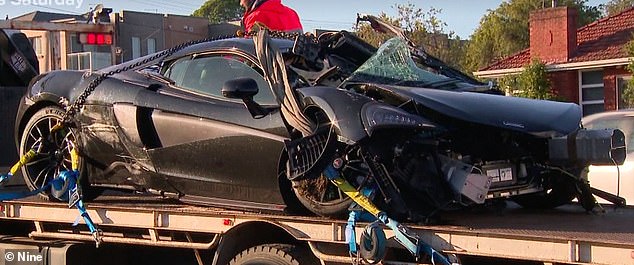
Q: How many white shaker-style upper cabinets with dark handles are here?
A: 0